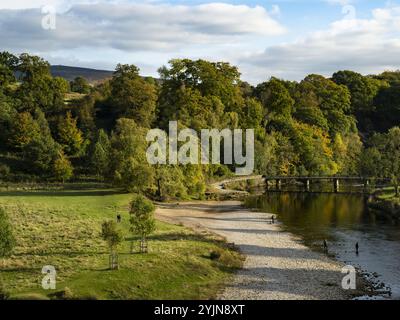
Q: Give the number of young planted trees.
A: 2